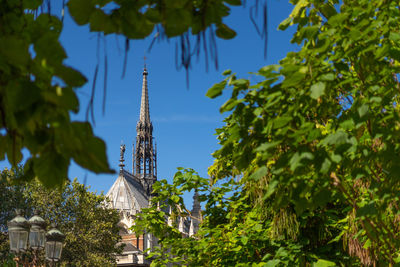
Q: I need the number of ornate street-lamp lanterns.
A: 3